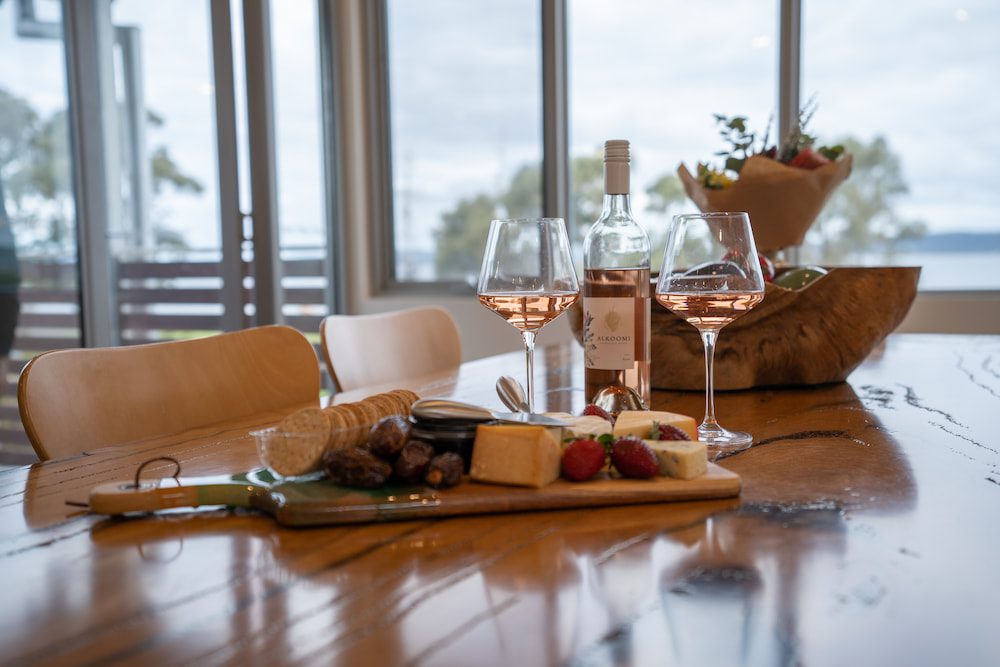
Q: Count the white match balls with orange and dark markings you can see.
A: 0